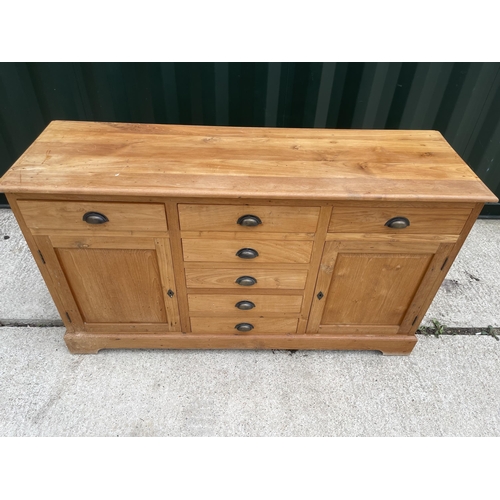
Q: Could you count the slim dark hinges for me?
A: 4